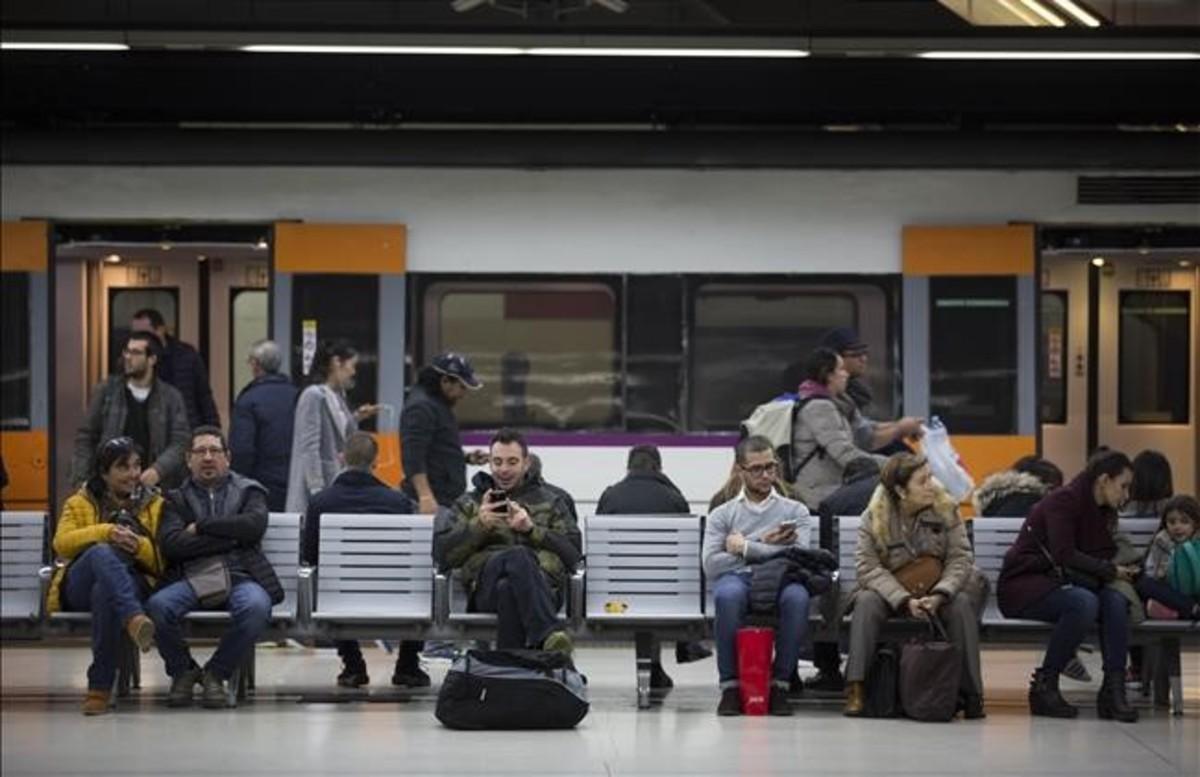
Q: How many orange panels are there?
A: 6